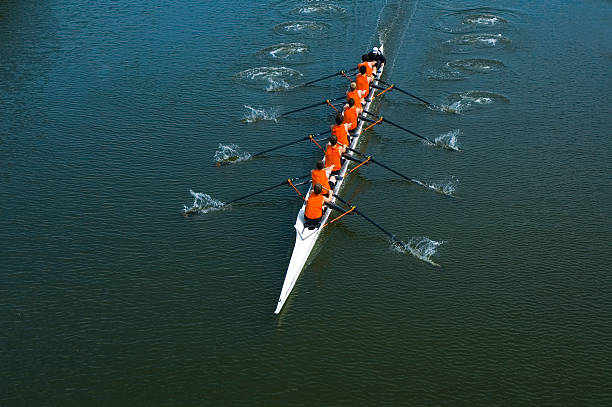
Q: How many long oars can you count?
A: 8